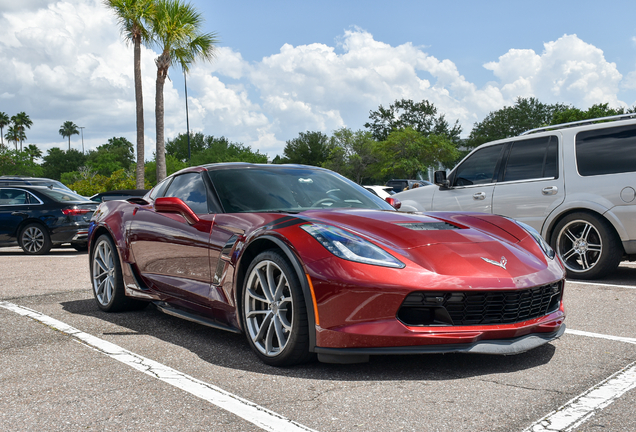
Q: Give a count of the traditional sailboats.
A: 0